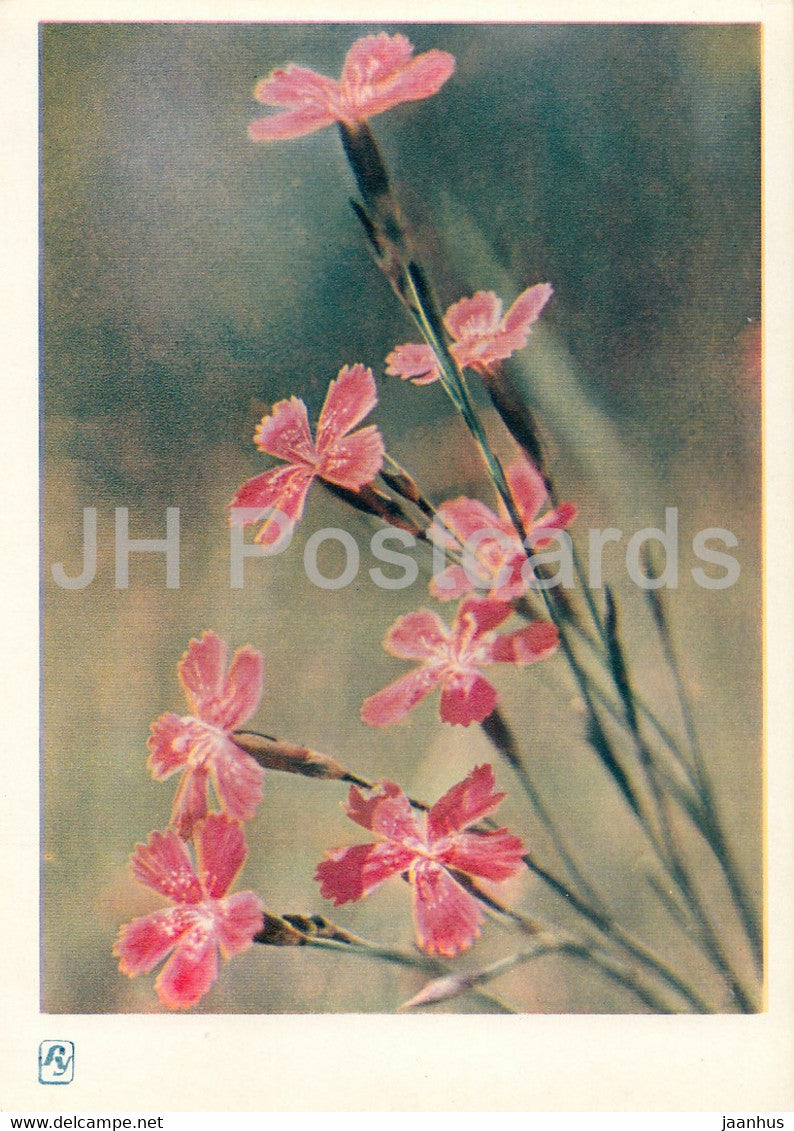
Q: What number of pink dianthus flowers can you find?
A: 8